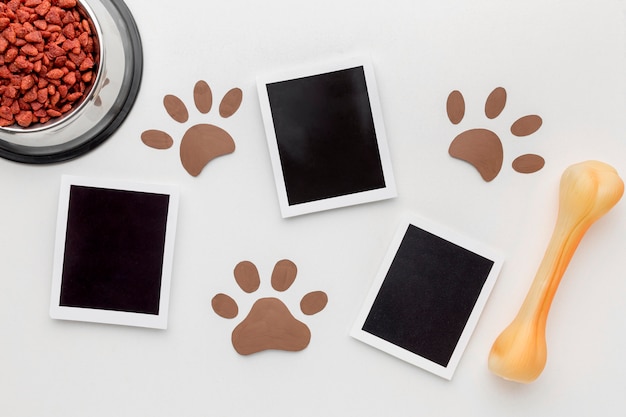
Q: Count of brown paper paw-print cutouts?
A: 3